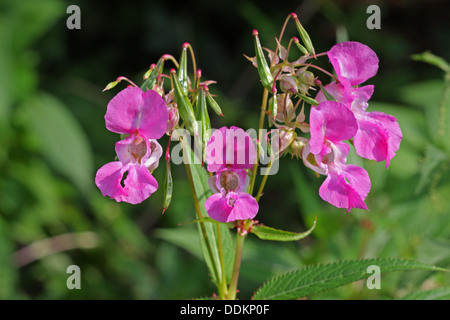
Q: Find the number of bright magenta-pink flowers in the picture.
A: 4